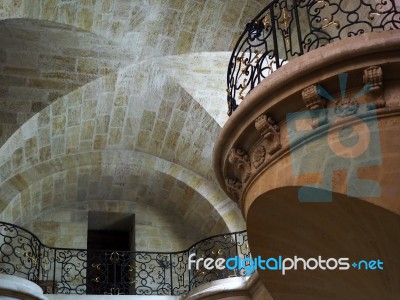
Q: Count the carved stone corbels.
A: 5